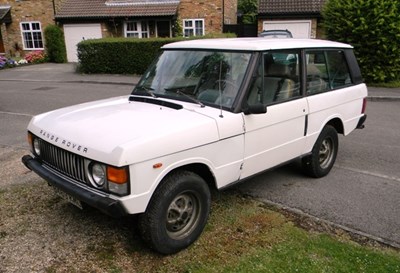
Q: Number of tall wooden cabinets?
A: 0